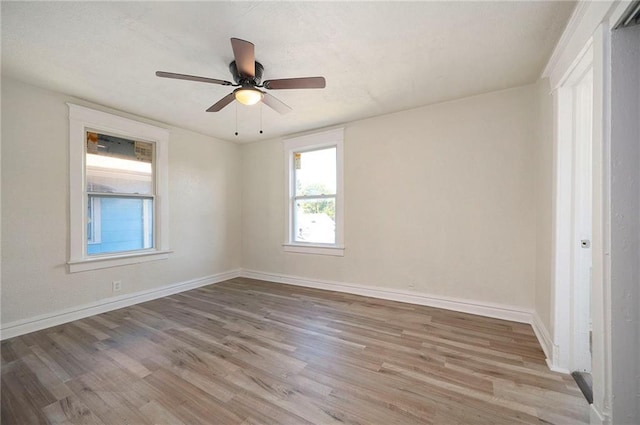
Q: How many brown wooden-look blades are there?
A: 5